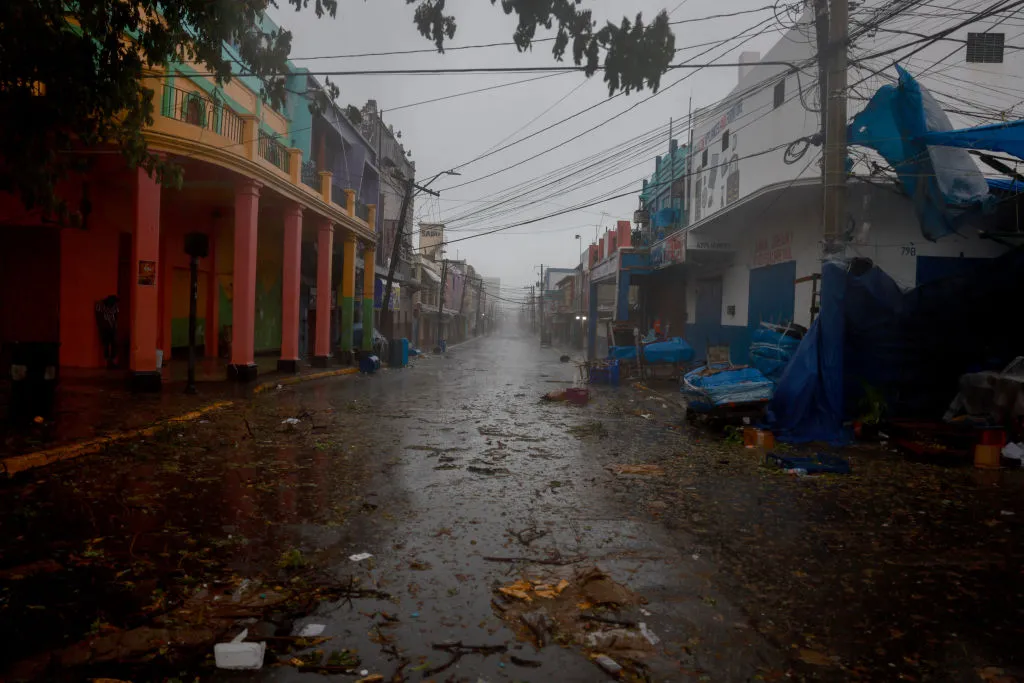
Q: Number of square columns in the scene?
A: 6